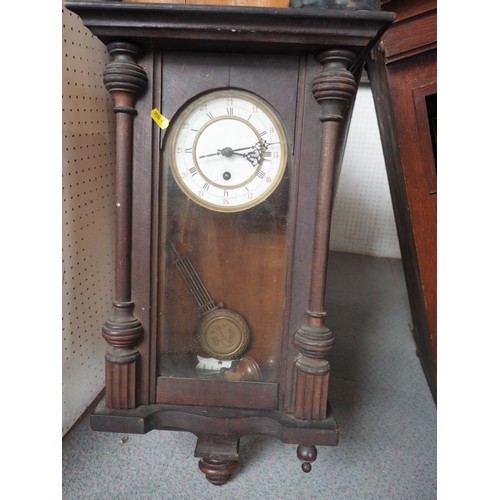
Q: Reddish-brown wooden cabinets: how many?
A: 1